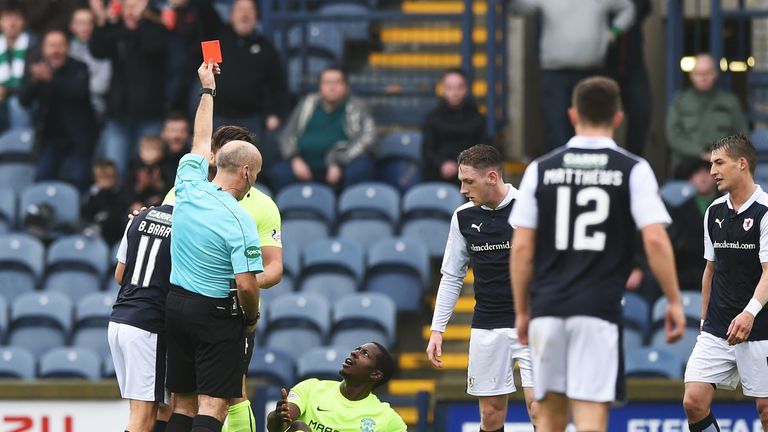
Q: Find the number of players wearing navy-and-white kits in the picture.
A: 4